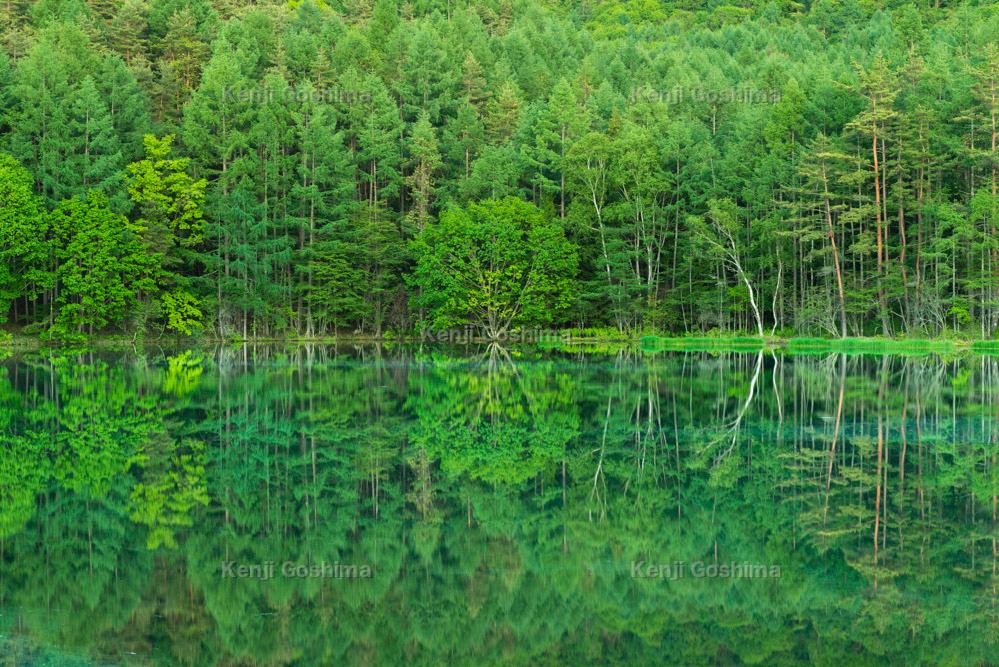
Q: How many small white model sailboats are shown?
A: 0